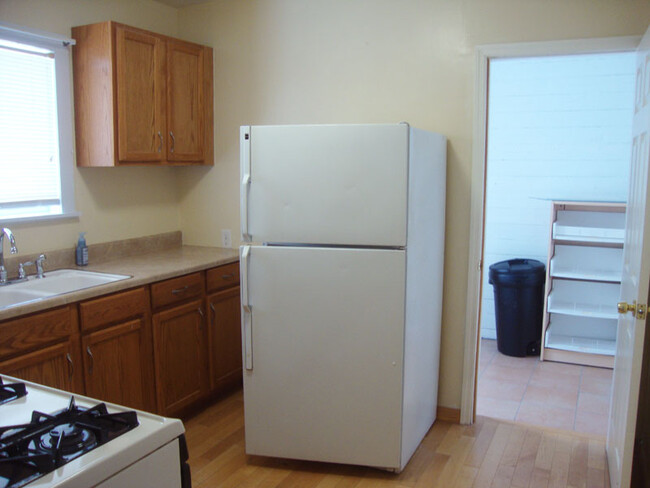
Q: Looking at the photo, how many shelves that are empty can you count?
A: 4